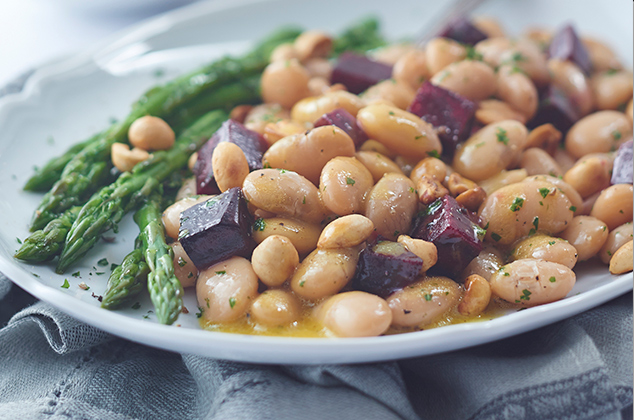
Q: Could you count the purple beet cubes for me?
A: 11